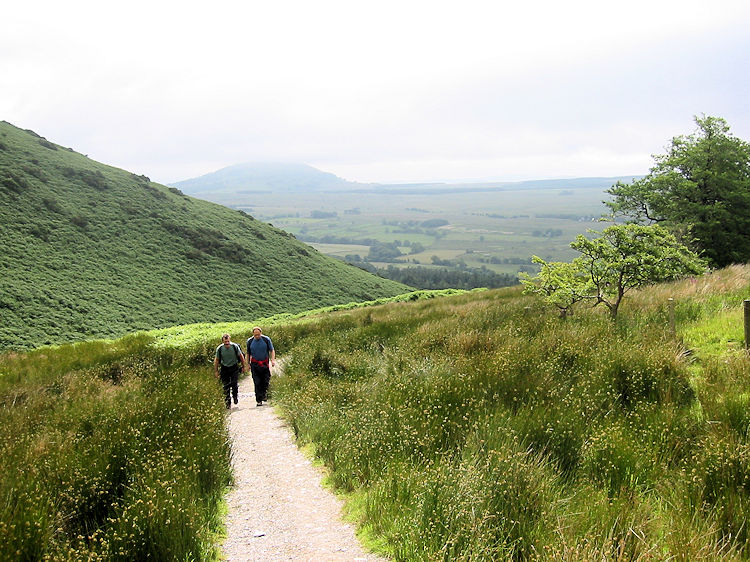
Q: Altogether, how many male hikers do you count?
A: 2